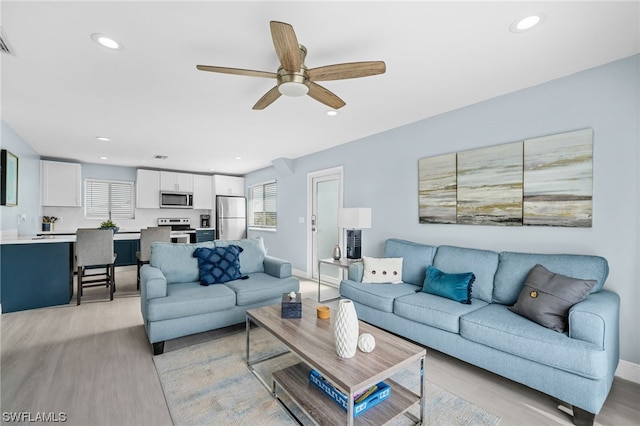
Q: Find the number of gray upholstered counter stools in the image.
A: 2